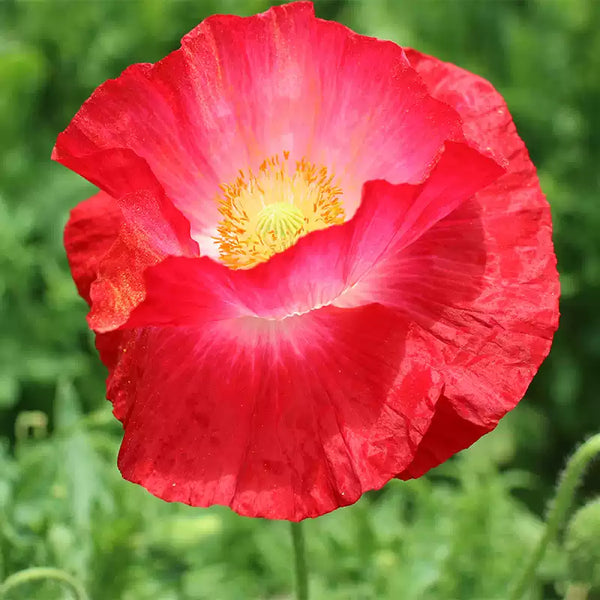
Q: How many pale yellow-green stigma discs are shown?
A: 1